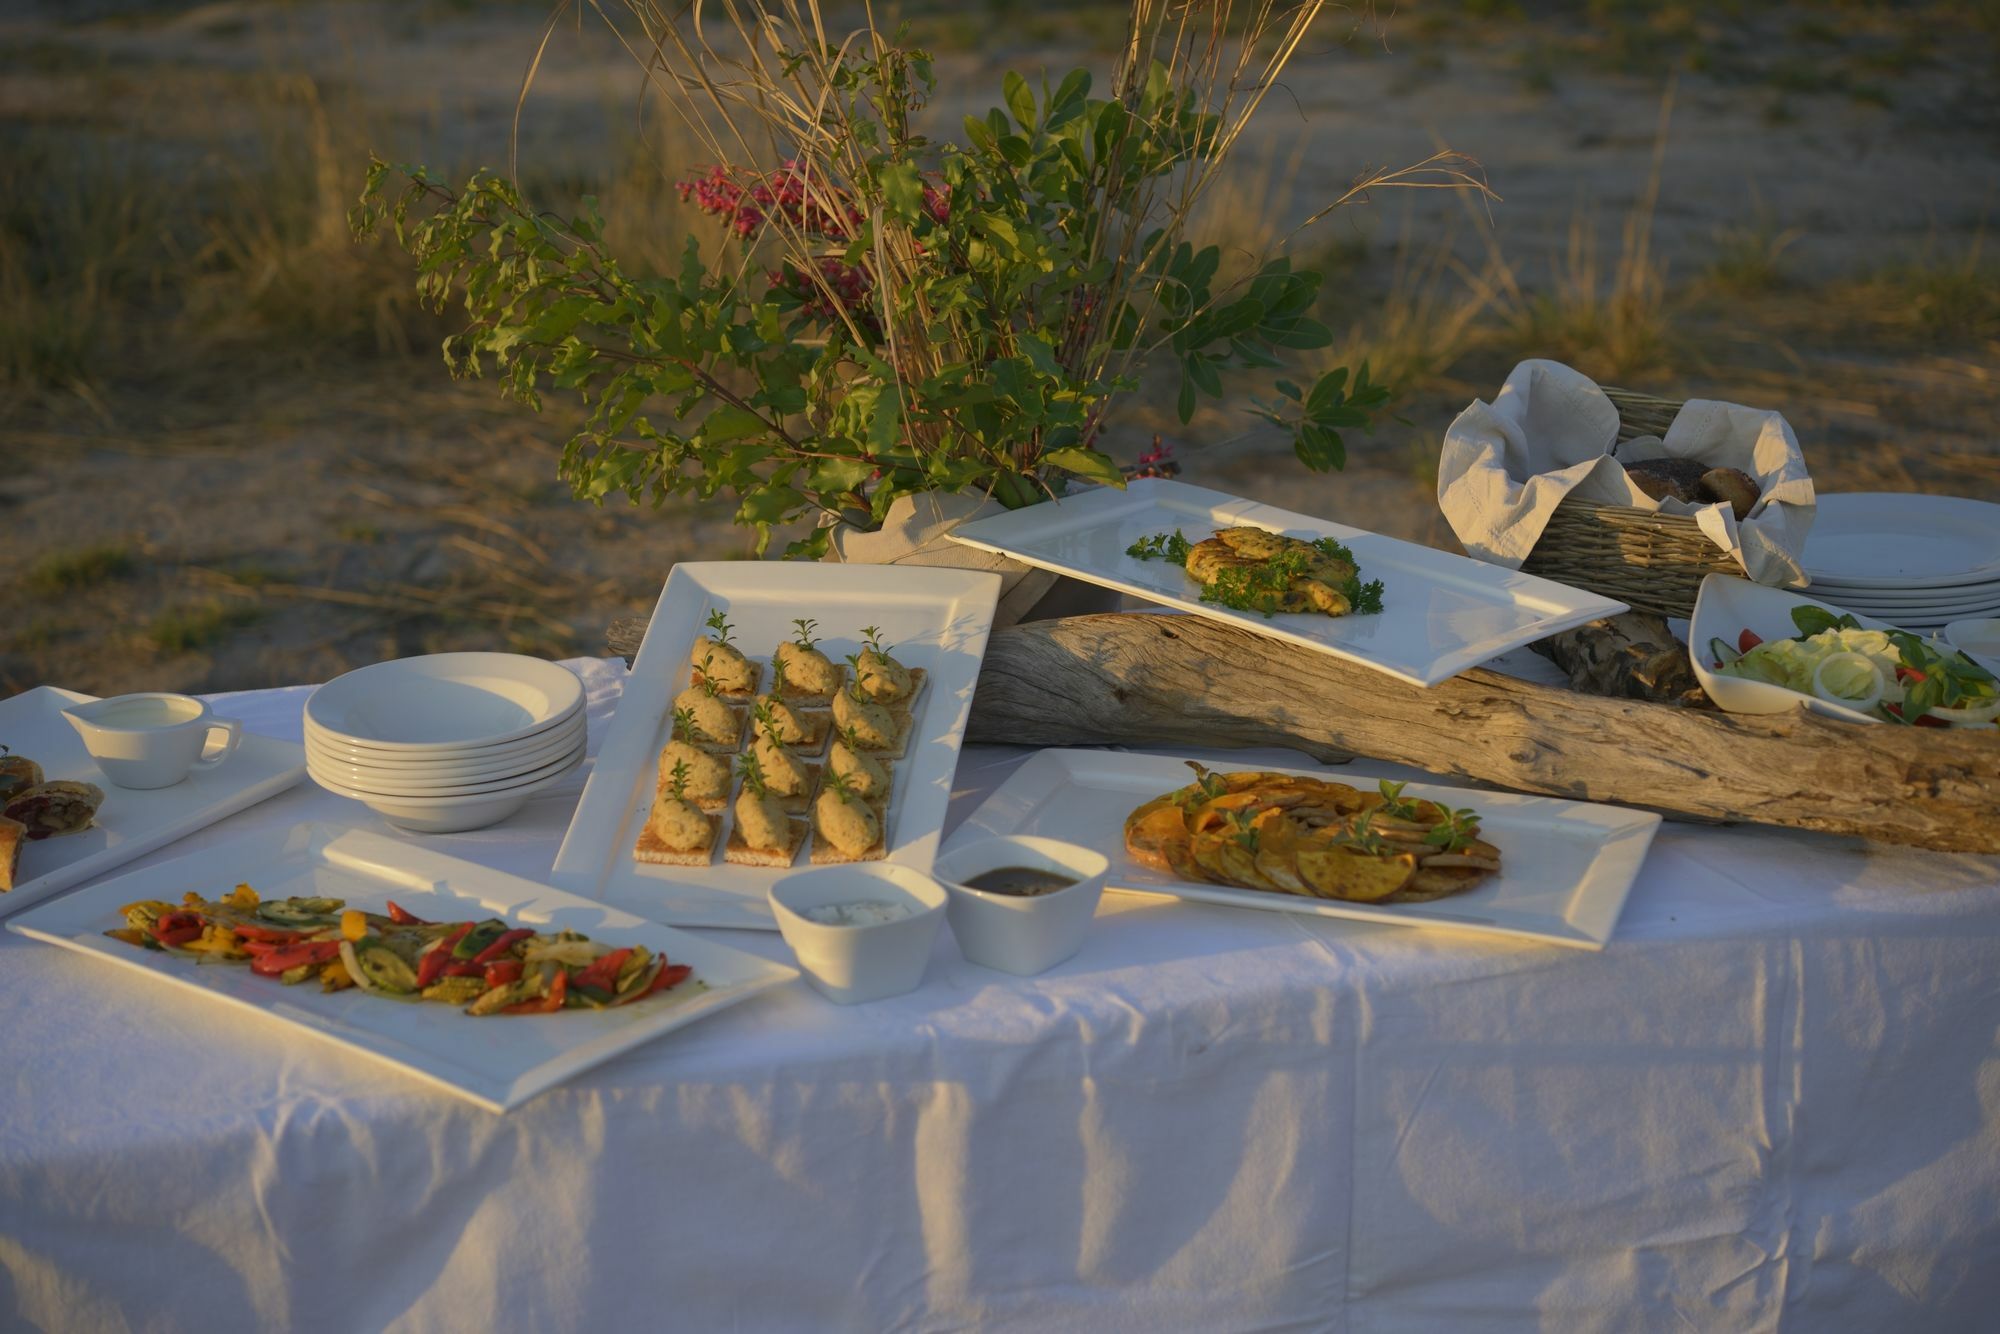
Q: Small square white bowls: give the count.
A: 2